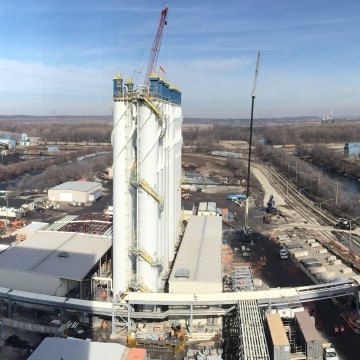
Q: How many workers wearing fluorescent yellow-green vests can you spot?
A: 0